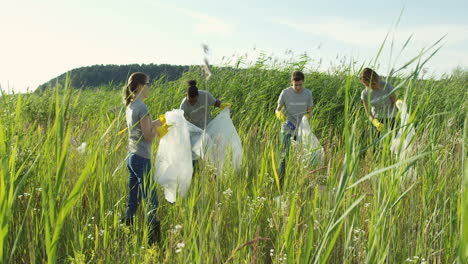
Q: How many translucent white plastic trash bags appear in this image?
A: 4